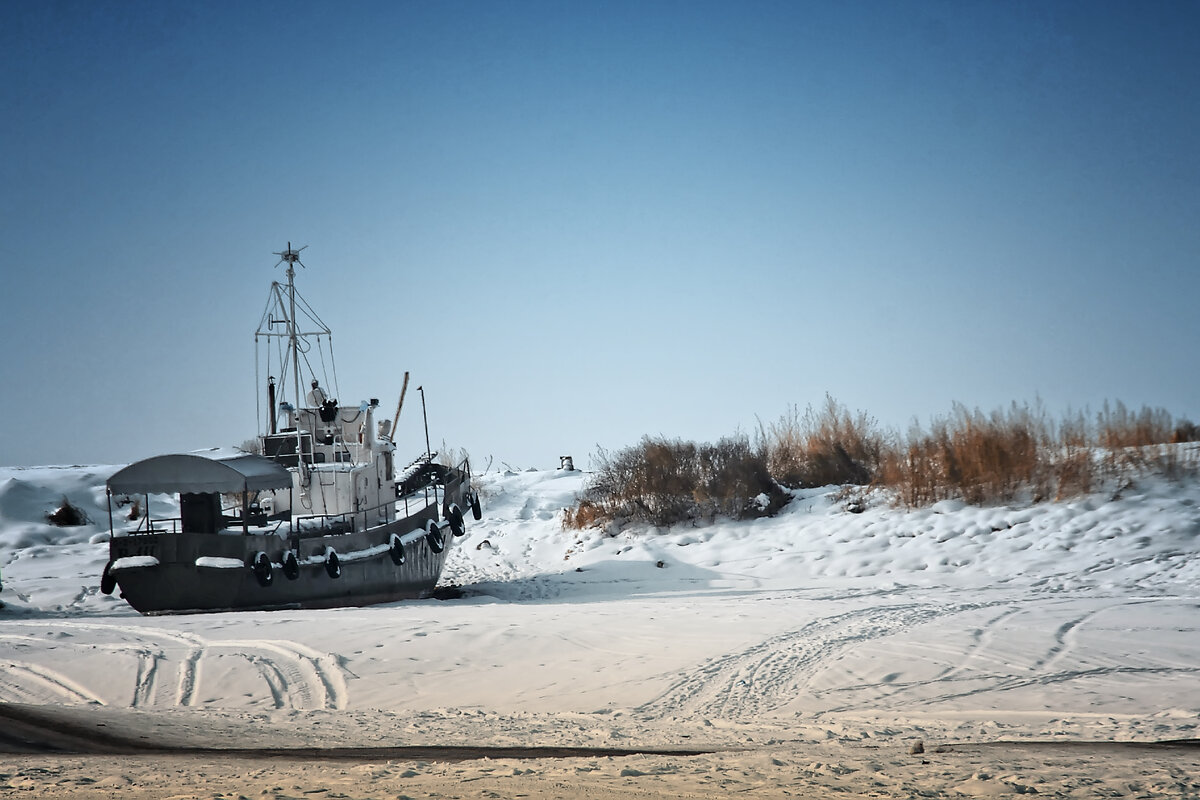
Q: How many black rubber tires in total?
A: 8